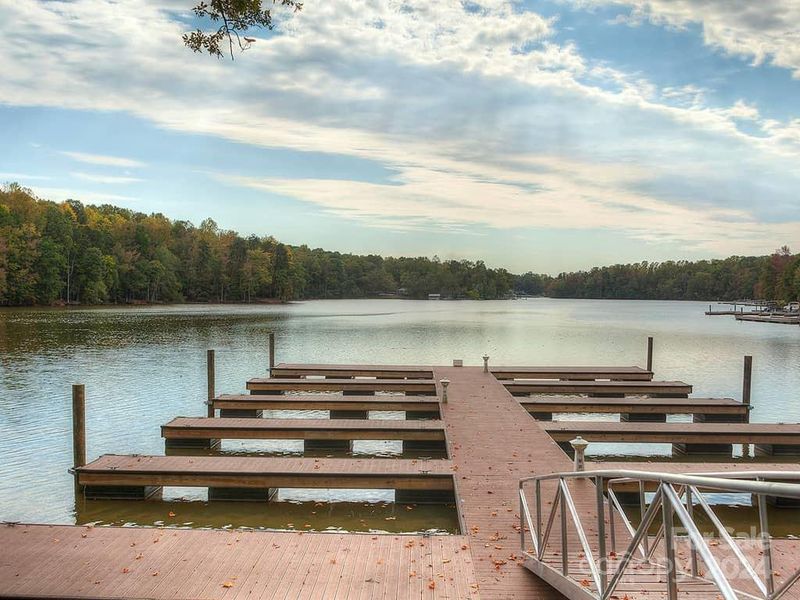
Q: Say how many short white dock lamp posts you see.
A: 3